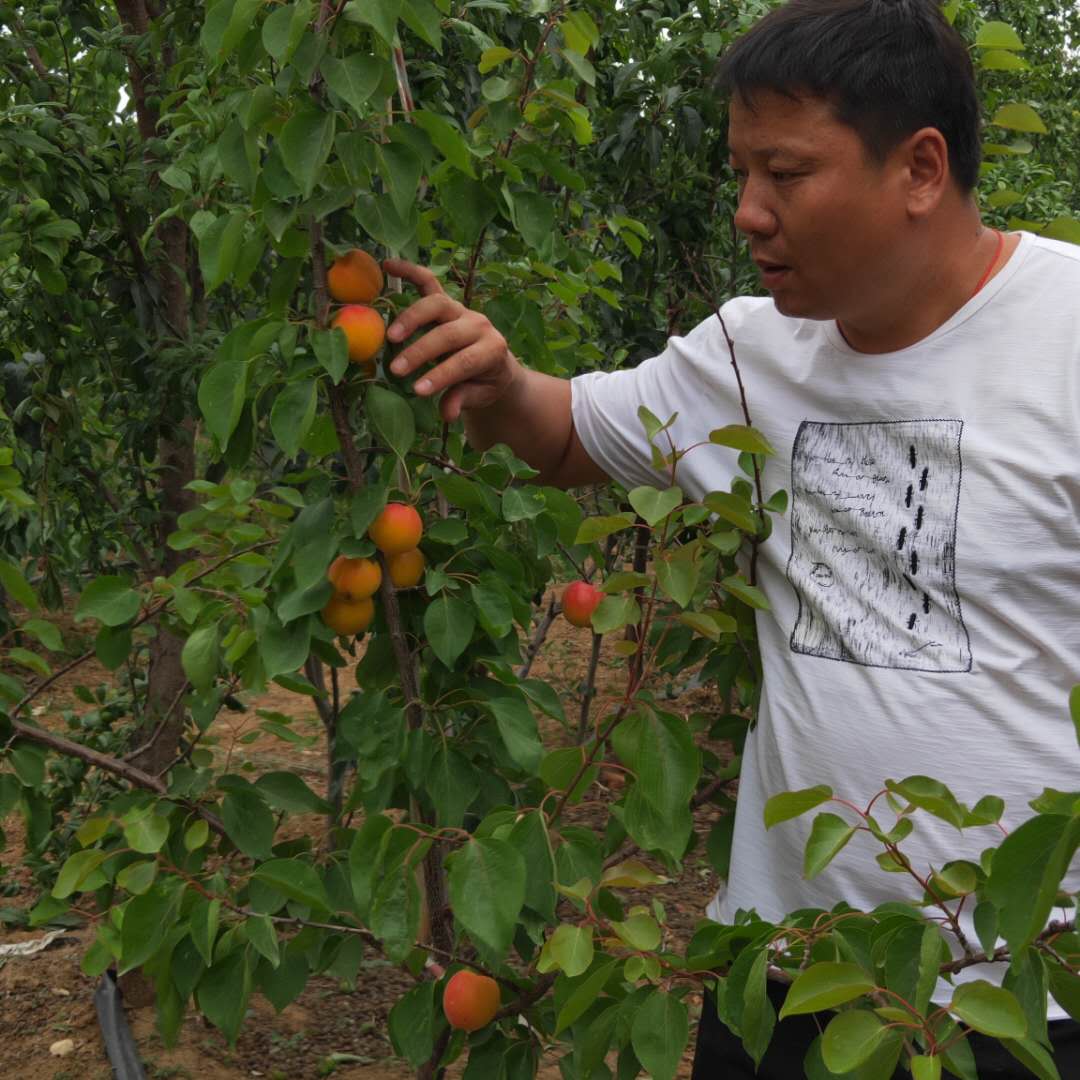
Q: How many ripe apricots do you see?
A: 8